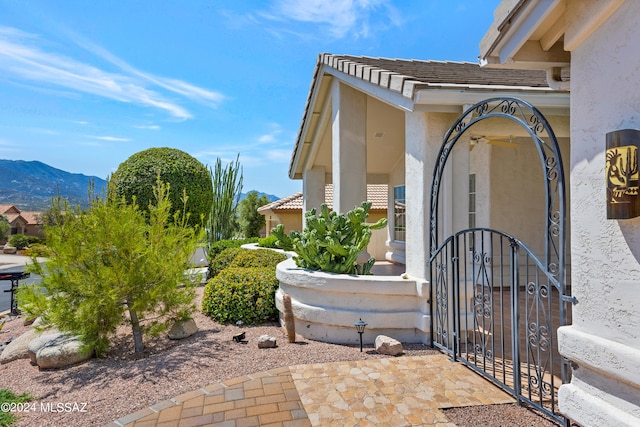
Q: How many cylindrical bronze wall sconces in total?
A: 1